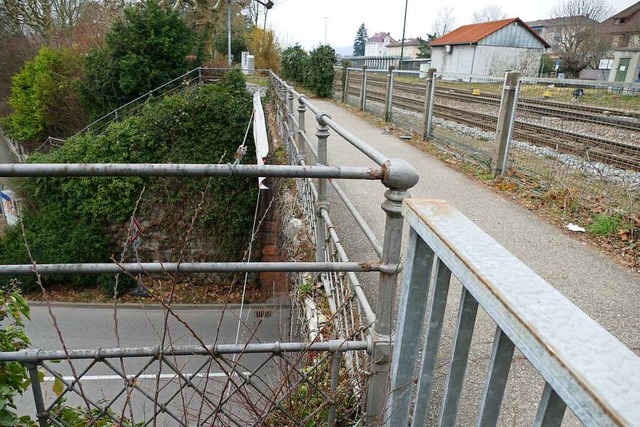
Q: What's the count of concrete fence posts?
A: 5